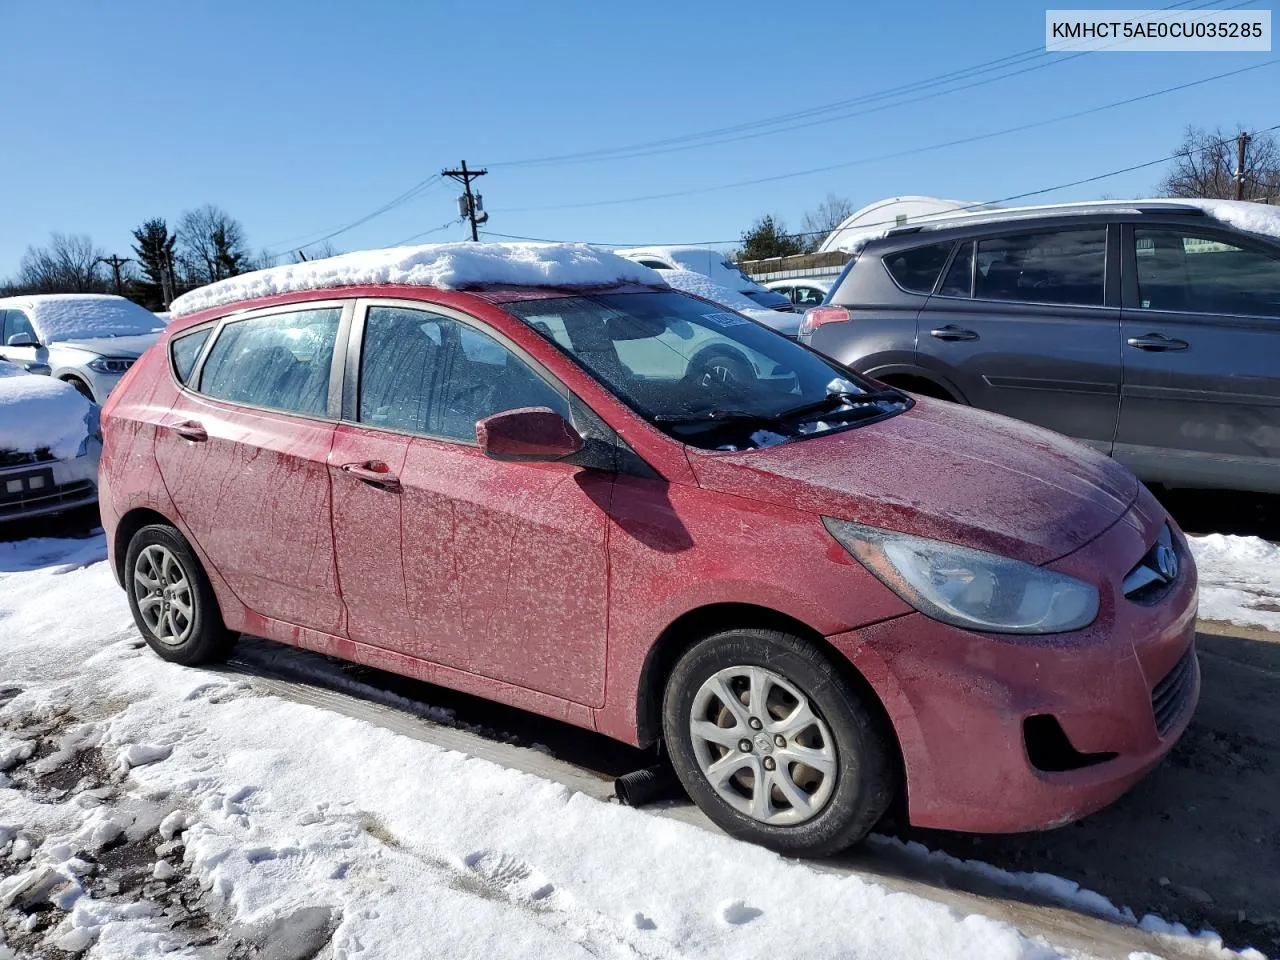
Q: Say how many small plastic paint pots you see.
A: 0